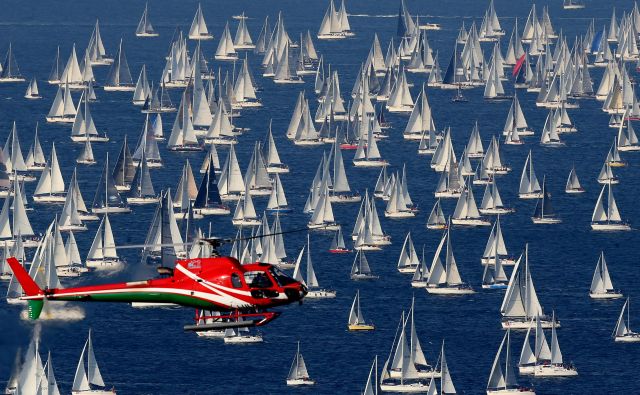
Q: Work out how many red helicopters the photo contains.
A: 1